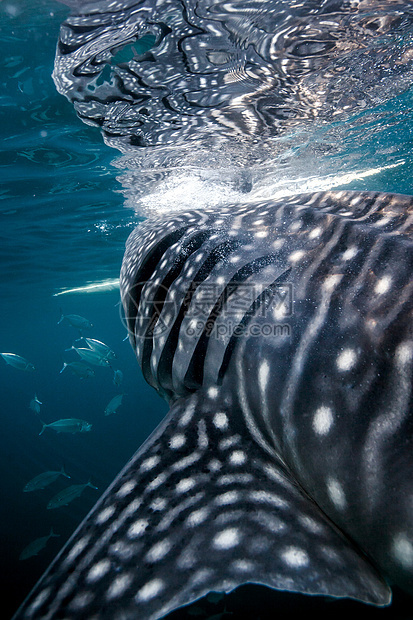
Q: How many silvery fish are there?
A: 12